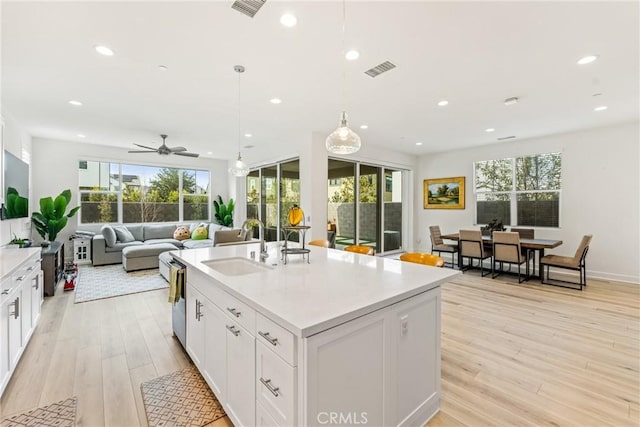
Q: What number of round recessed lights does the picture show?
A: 14